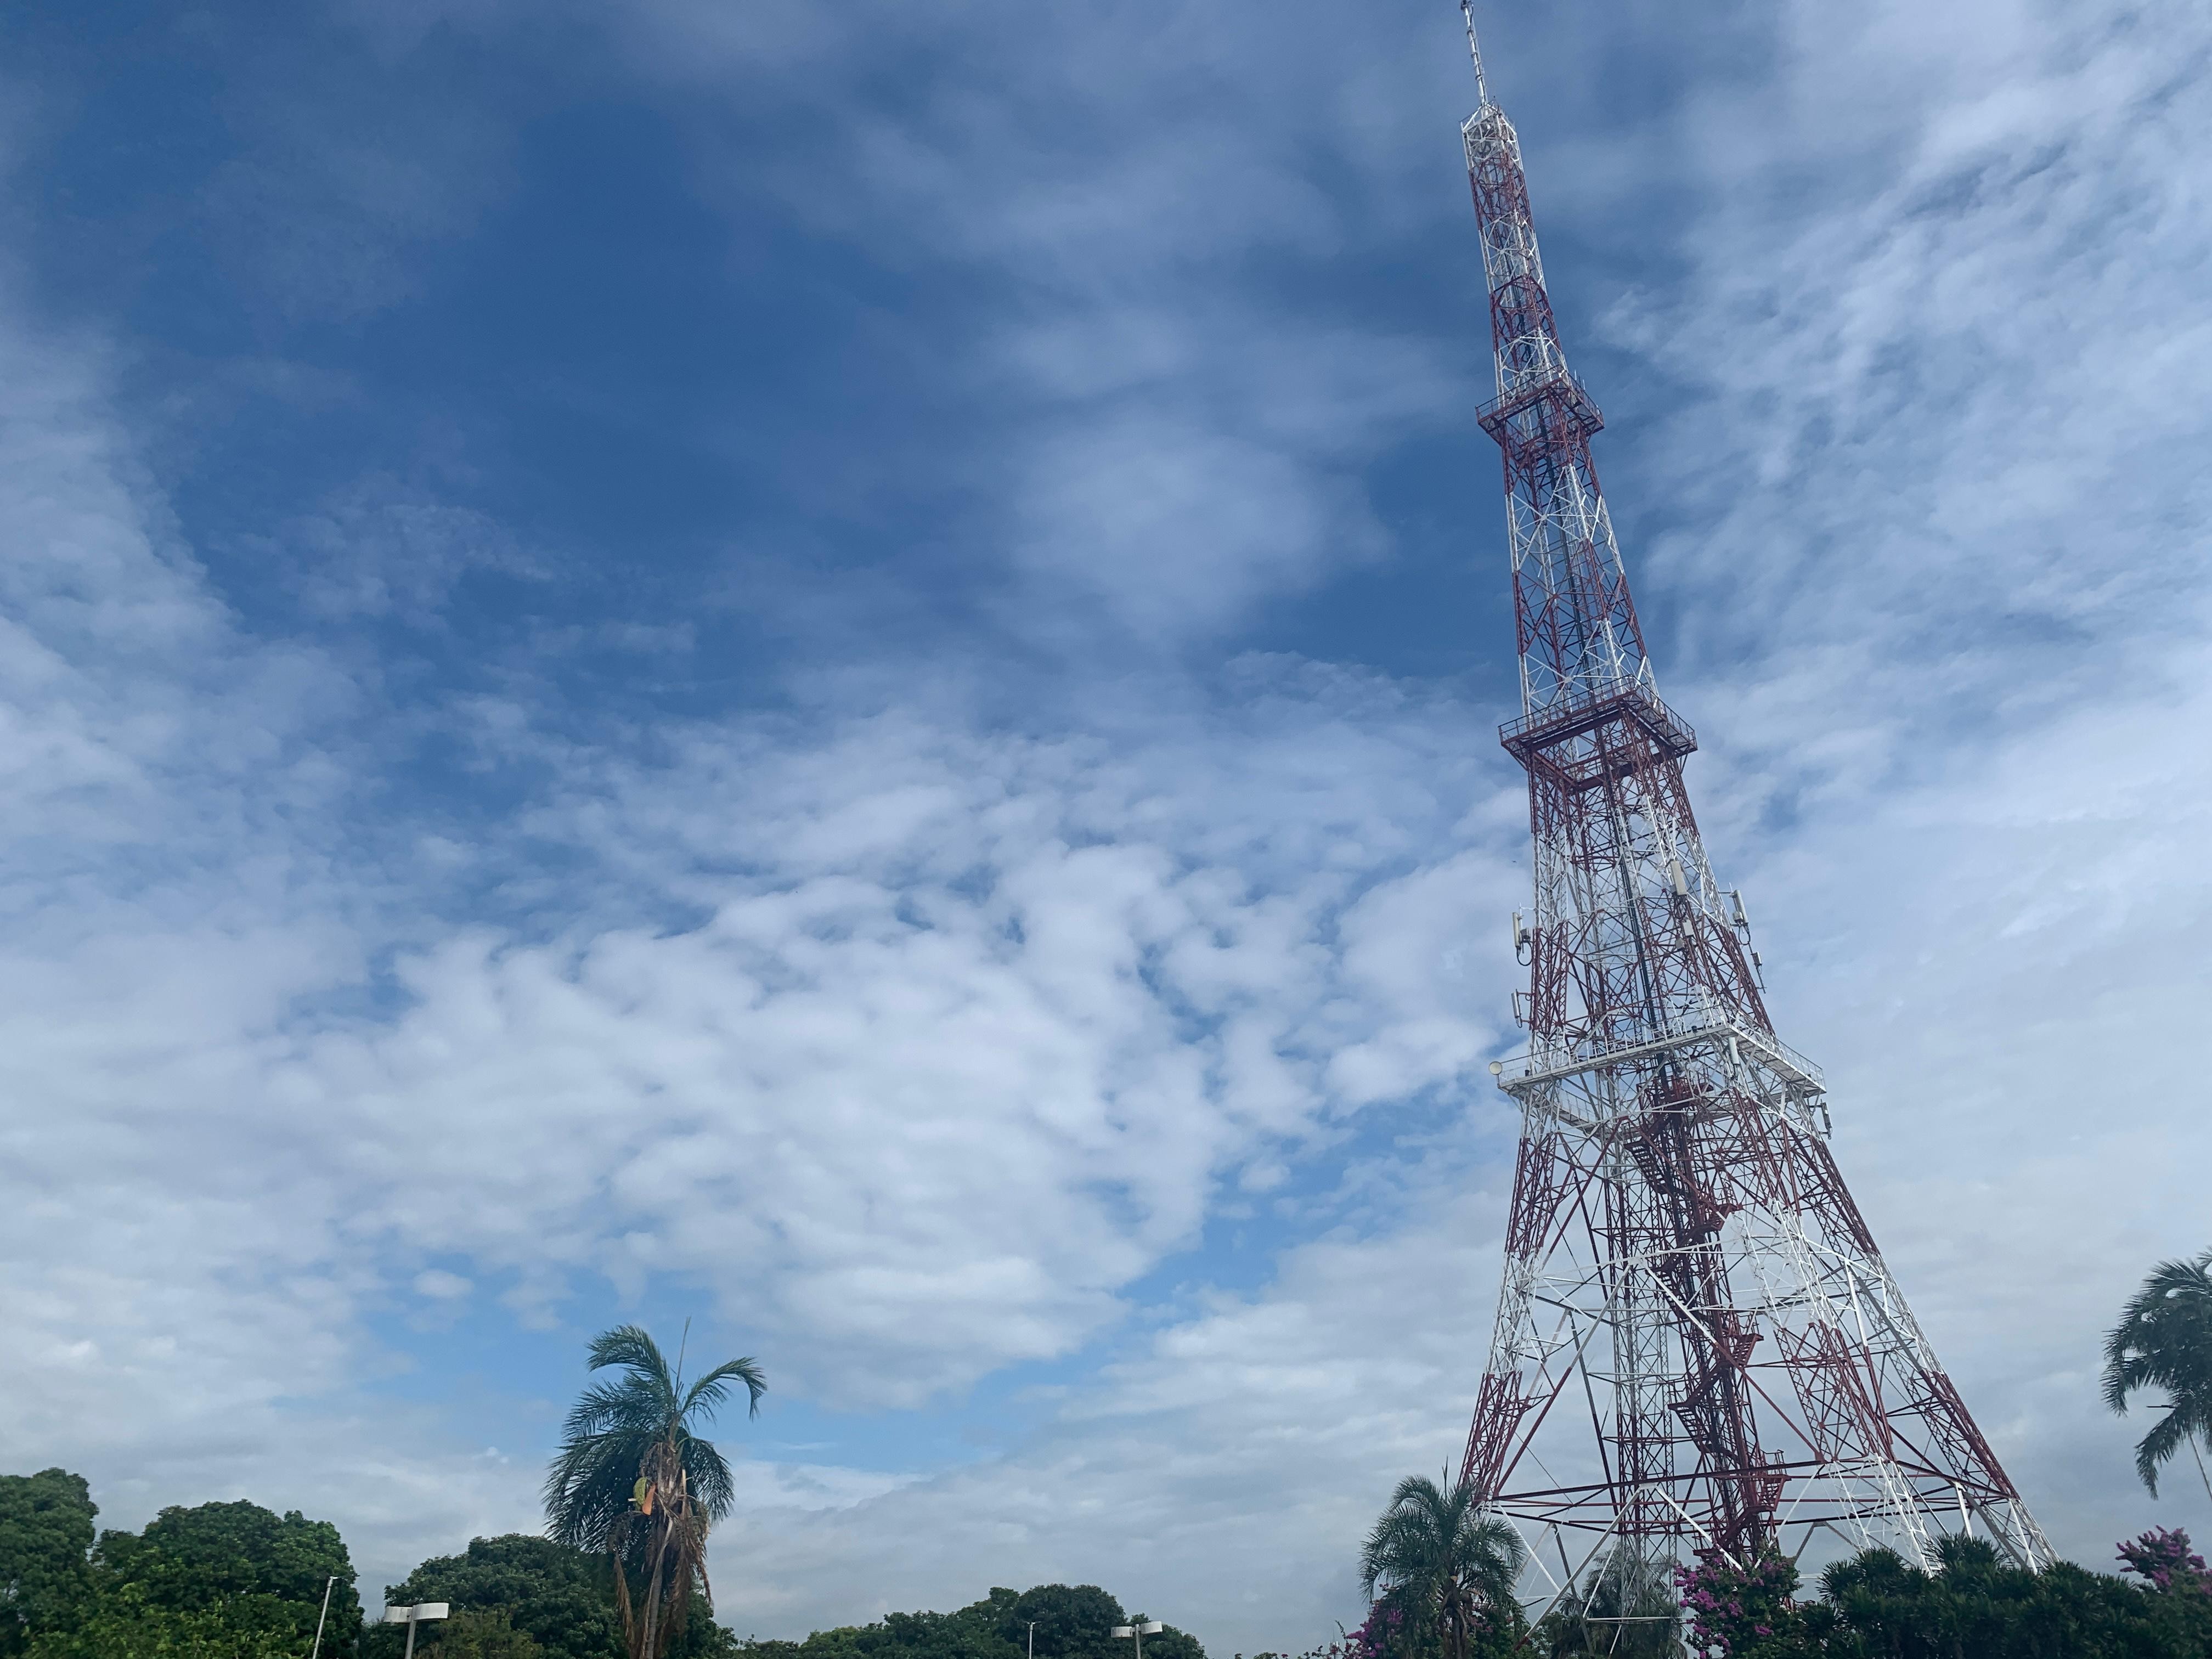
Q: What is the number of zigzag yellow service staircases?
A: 0